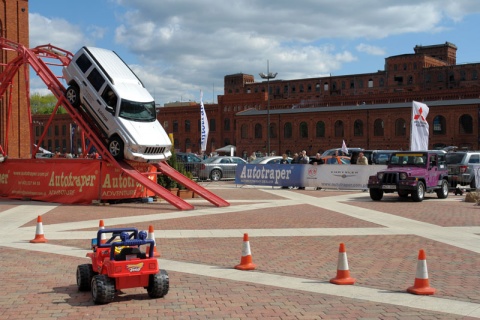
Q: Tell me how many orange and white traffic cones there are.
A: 6